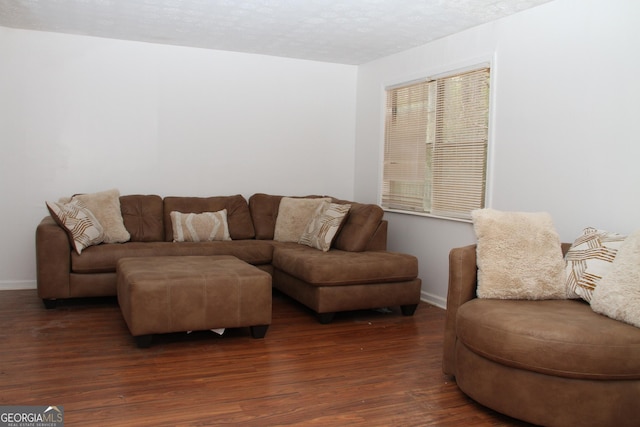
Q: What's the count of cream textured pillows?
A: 4